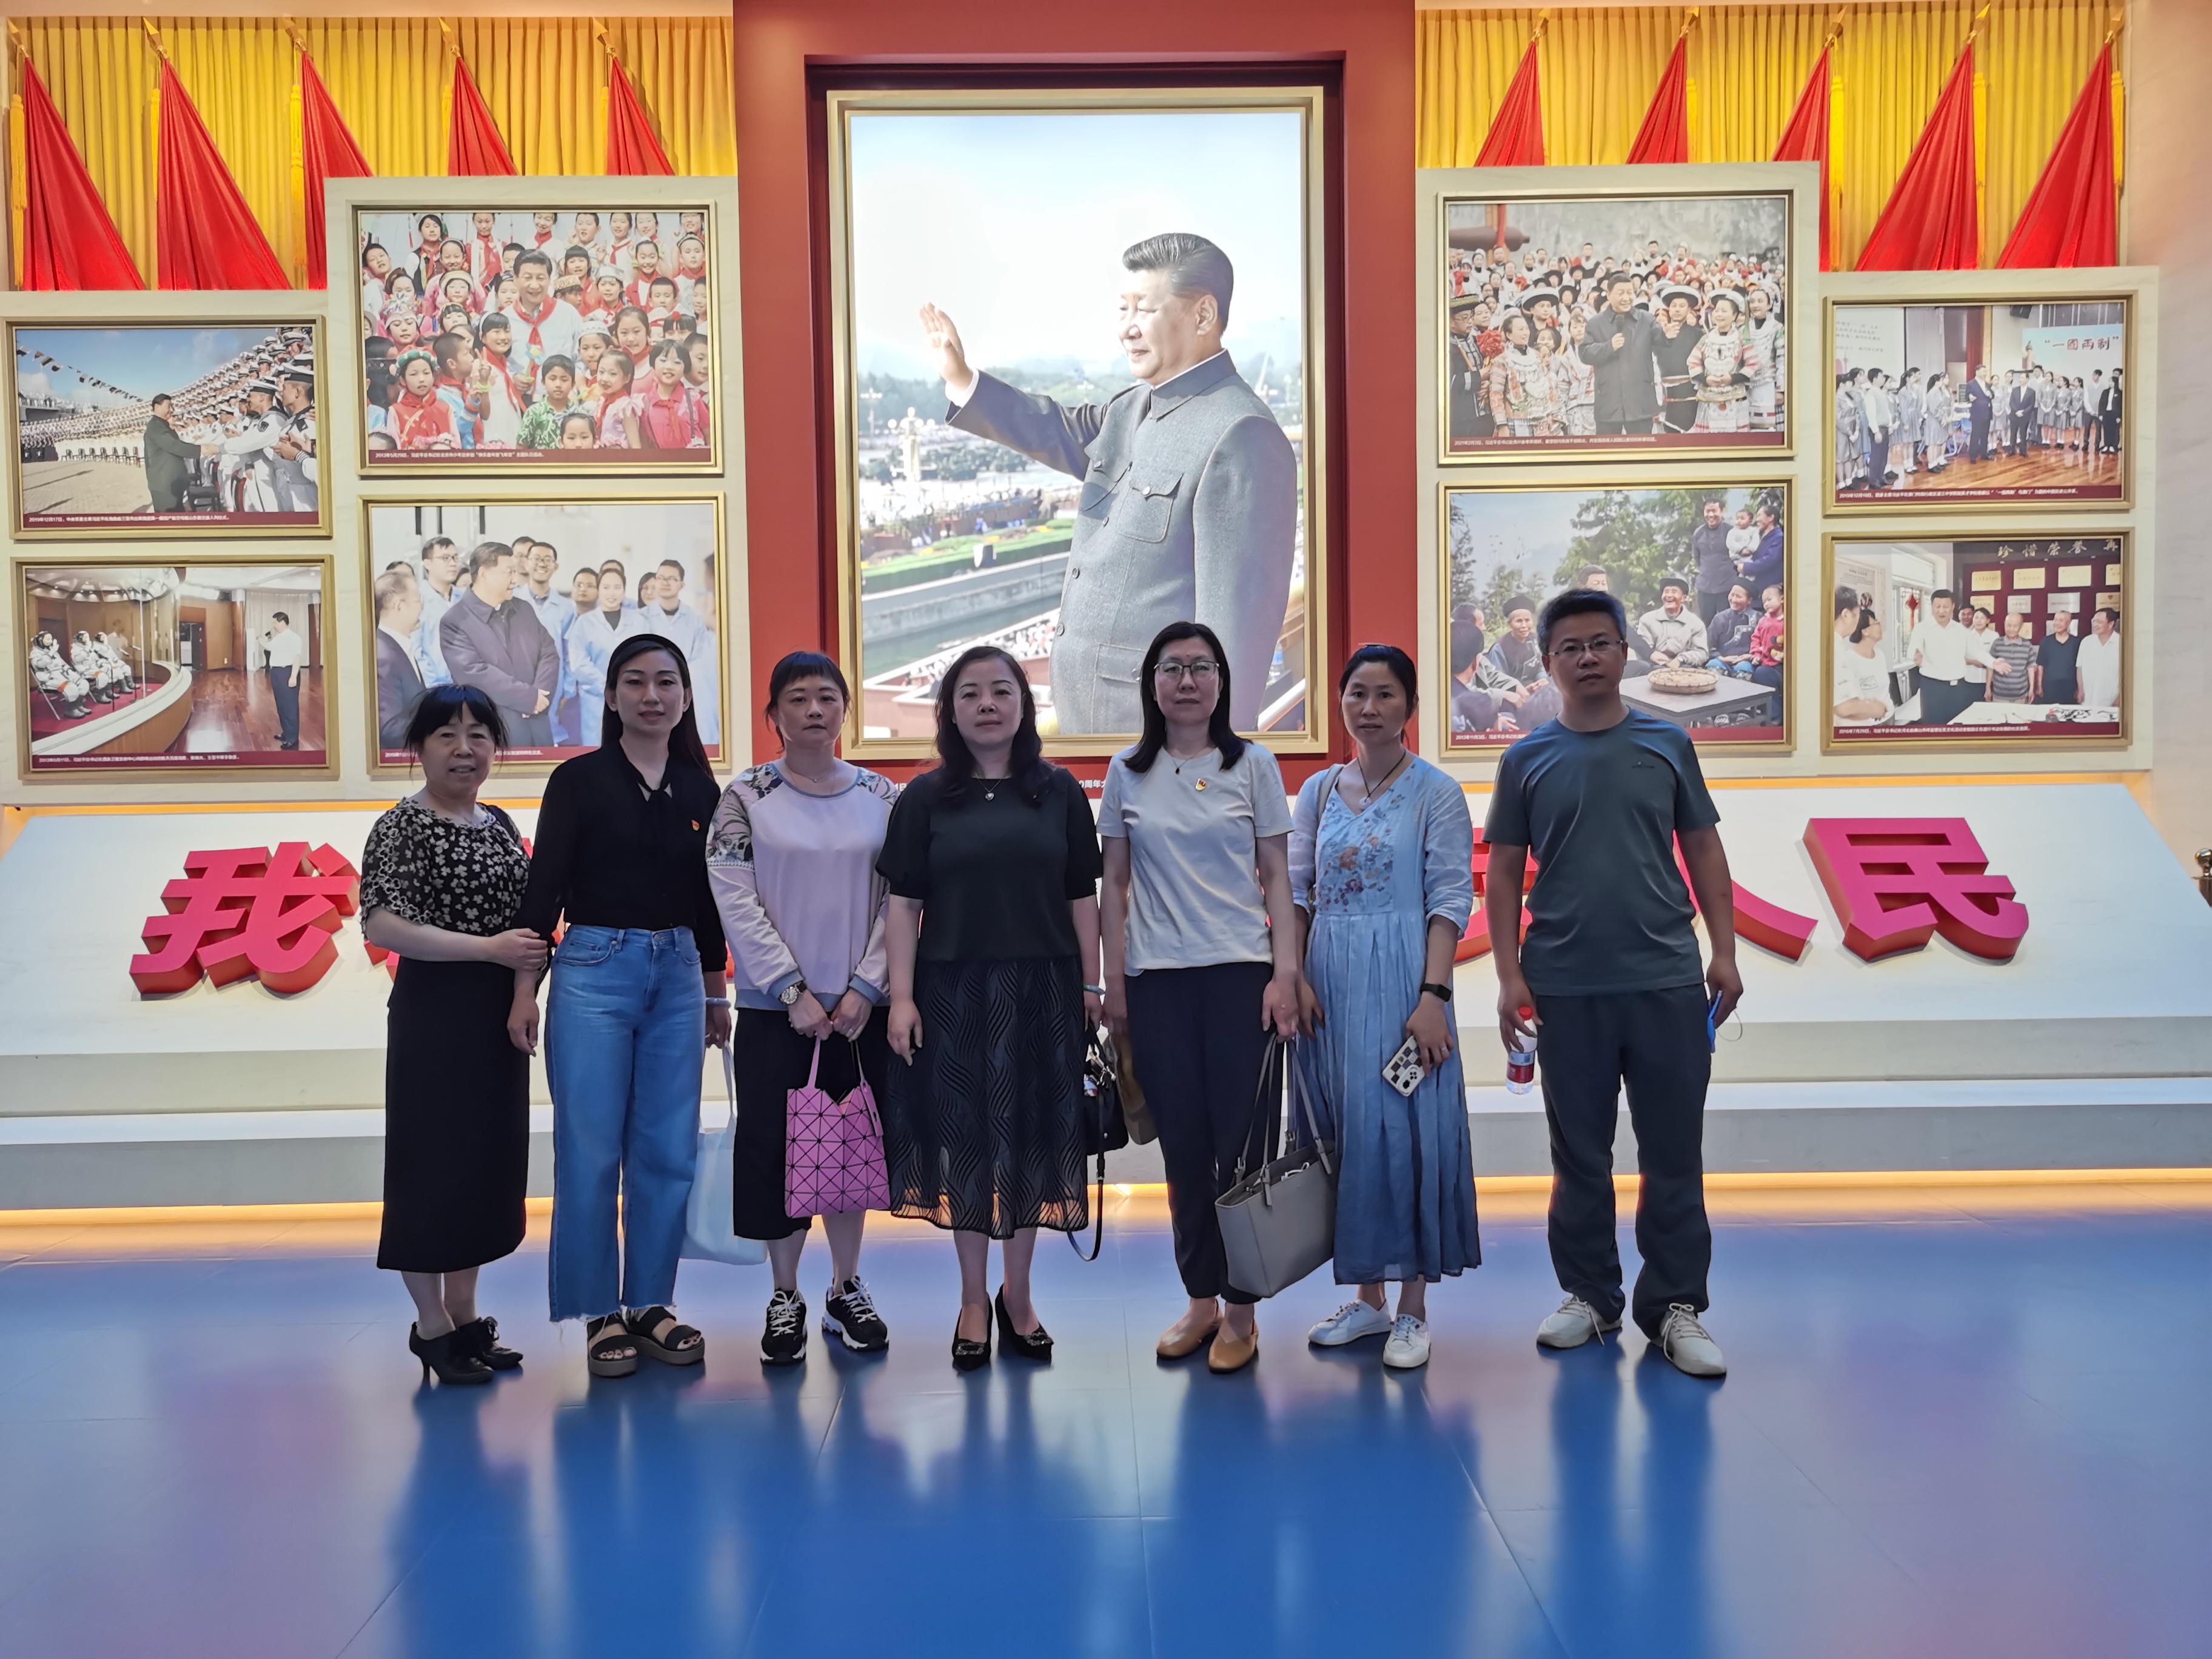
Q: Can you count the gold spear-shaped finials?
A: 10